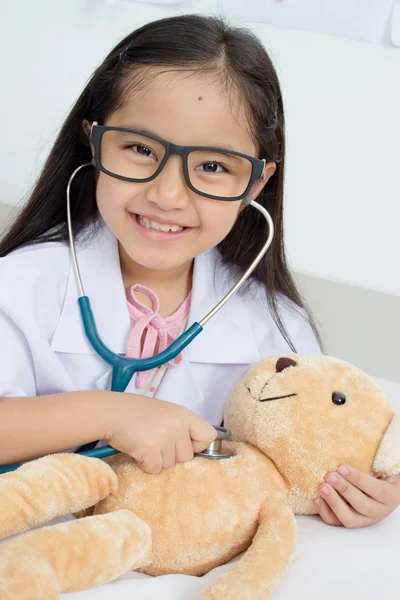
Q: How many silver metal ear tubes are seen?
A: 2